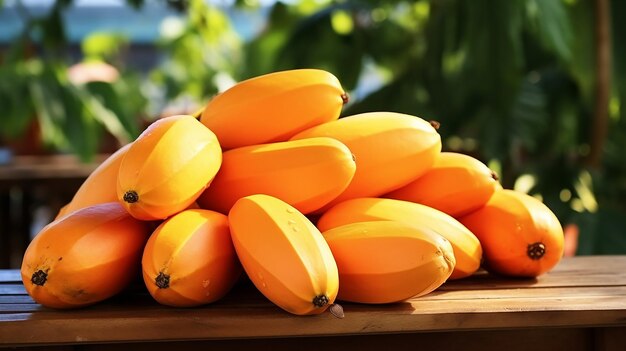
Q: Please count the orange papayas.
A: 12